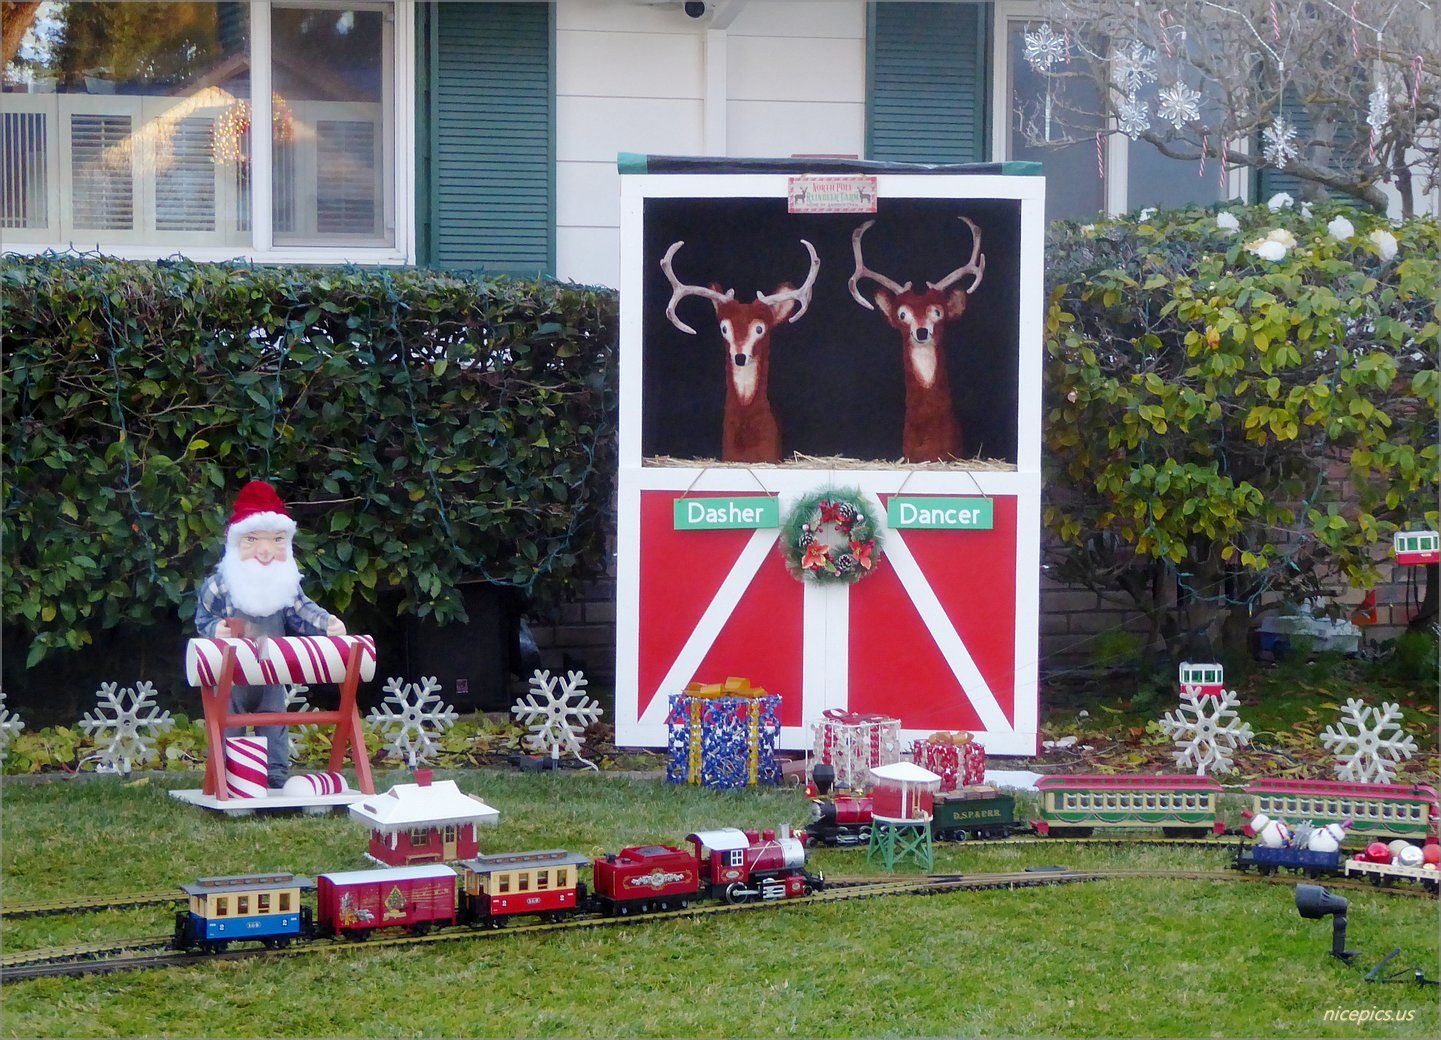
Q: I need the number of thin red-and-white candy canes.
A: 9